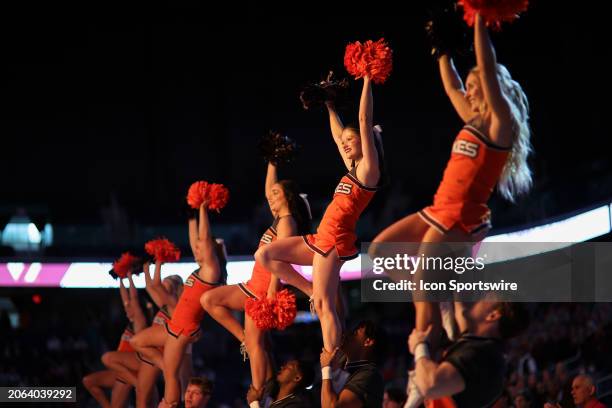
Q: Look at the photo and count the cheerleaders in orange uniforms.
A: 6